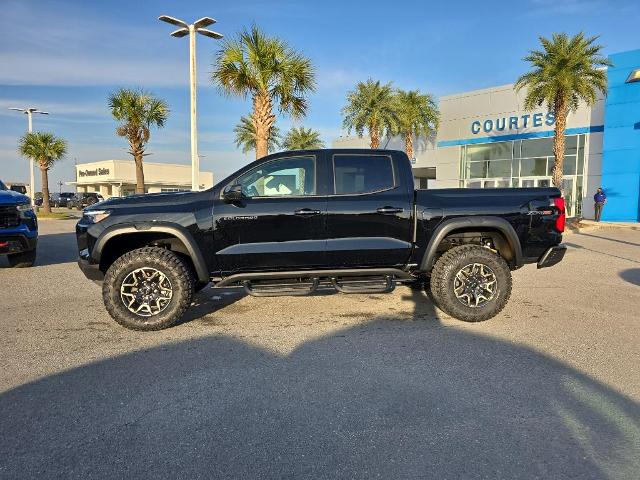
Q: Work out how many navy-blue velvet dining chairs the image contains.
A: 0